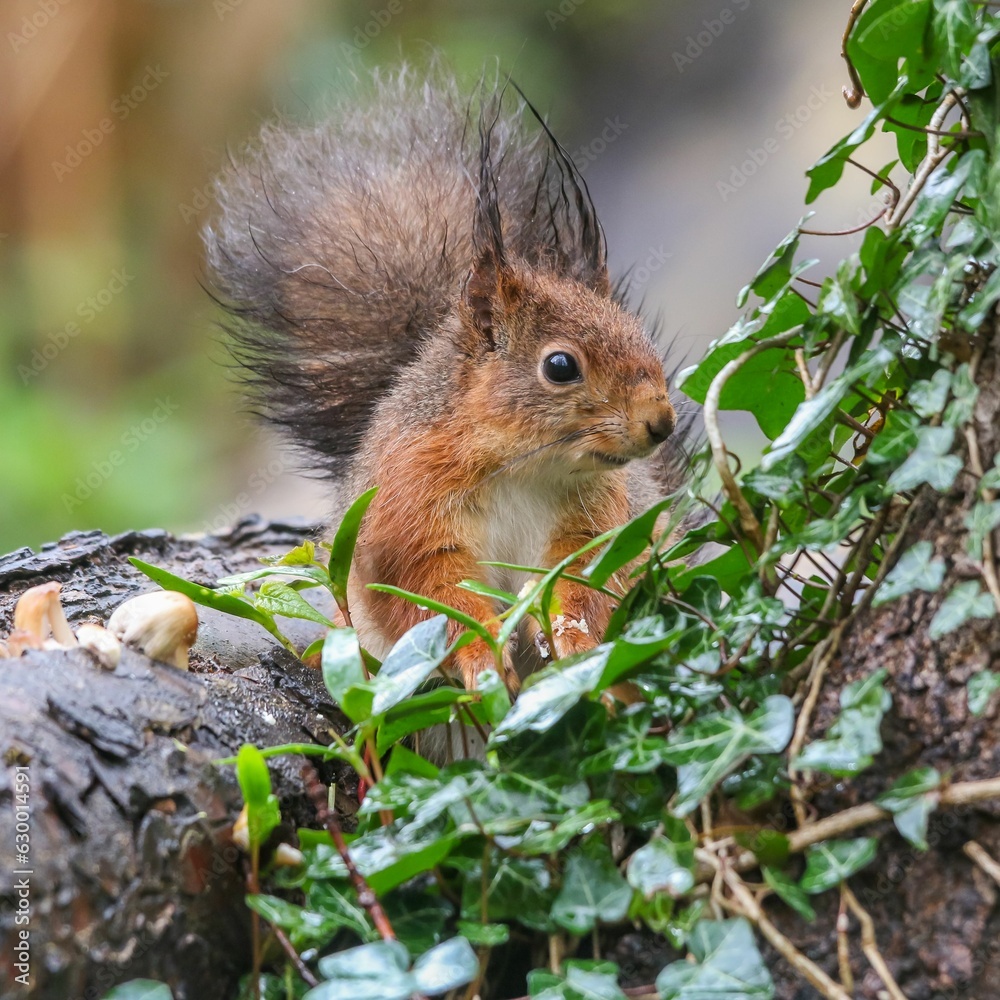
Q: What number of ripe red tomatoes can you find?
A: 0